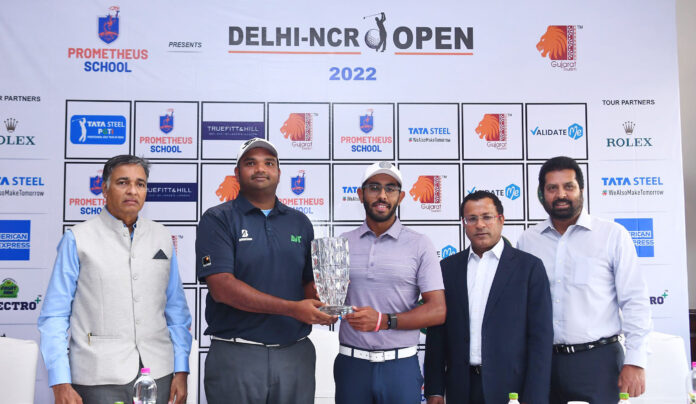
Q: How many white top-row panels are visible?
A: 8